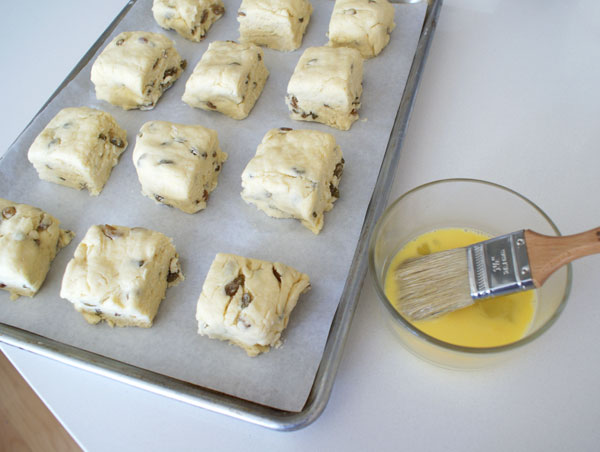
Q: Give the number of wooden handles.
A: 1